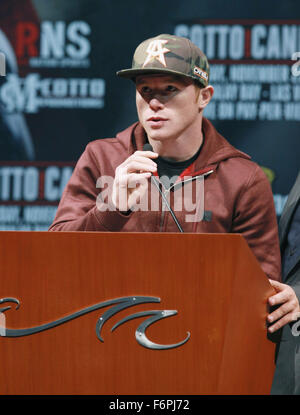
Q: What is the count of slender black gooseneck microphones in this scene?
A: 1